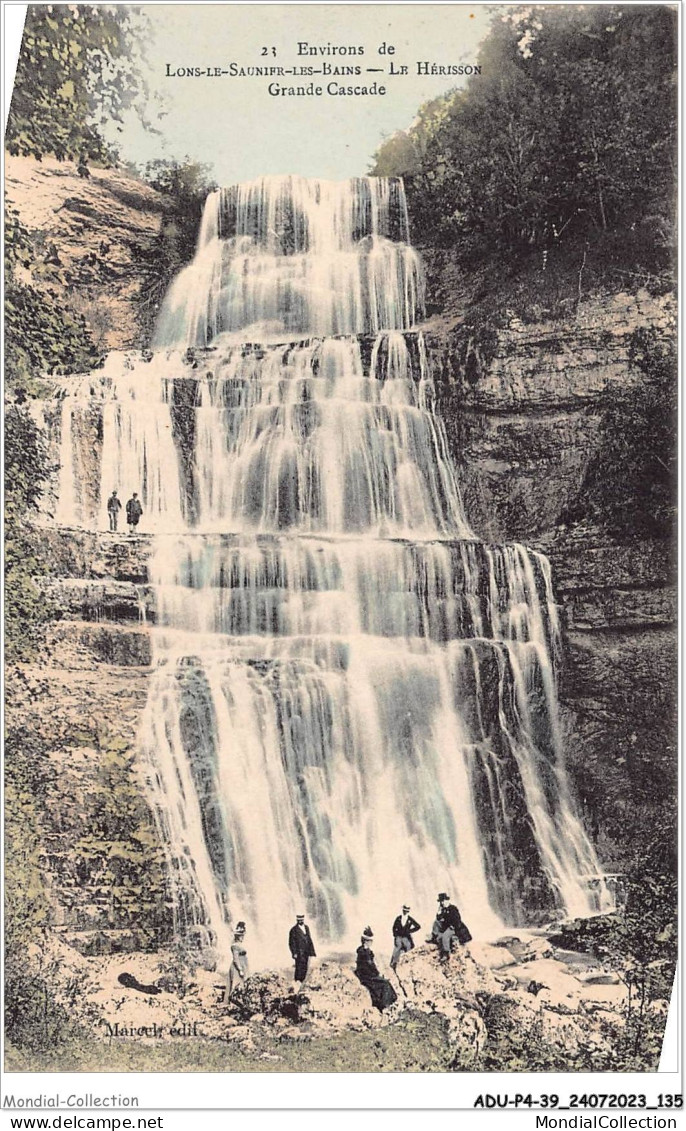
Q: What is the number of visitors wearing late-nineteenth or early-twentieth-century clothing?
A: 7